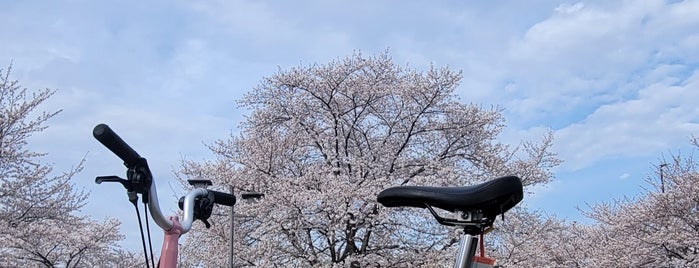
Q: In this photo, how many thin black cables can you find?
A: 2